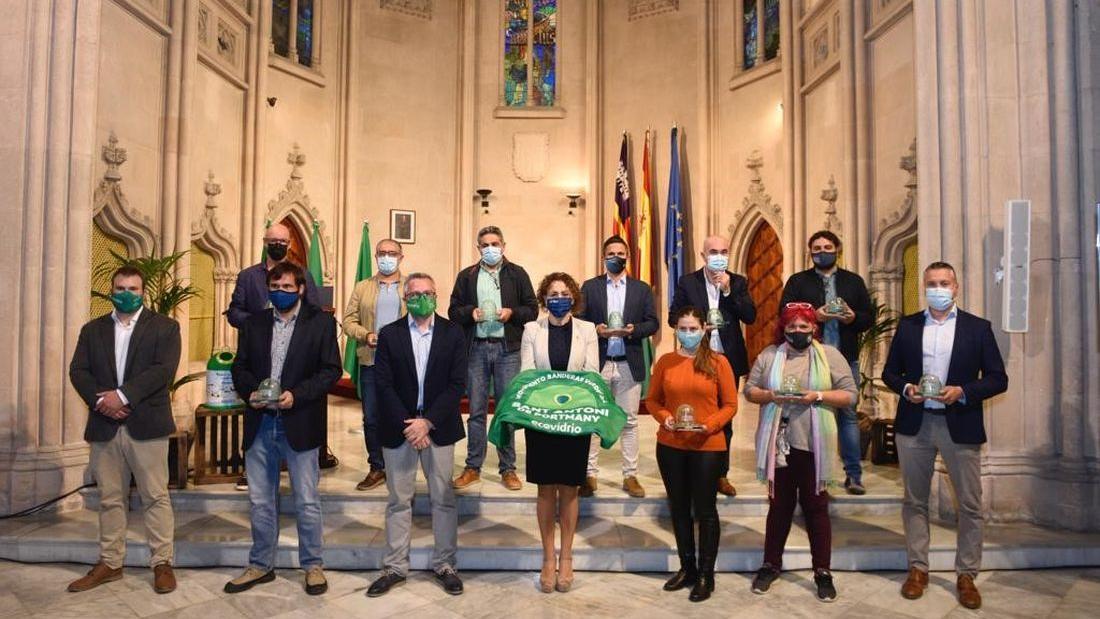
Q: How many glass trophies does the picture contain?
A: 8